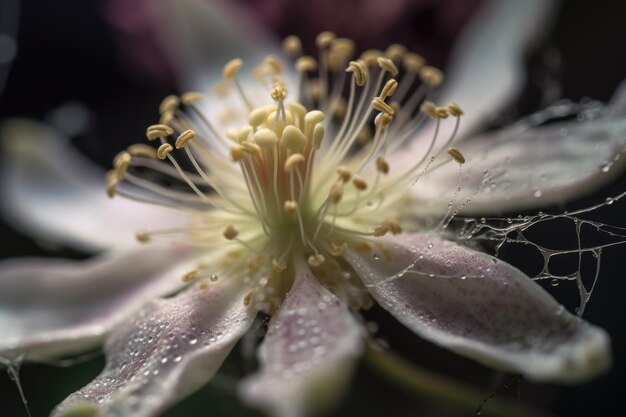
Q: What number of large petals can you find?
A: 8